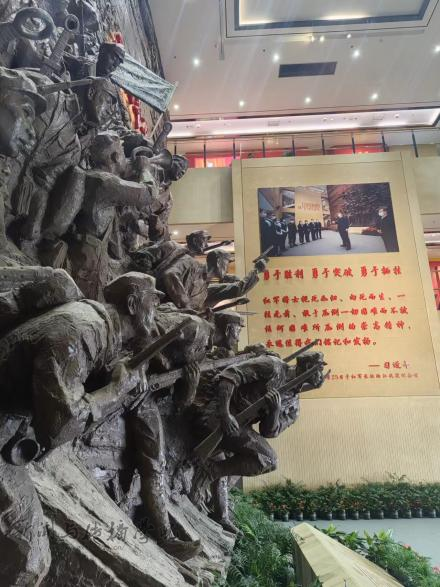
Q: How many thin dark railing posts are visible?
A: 9